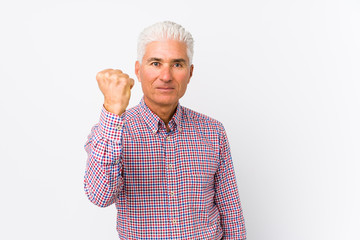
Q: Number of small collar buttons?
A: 2